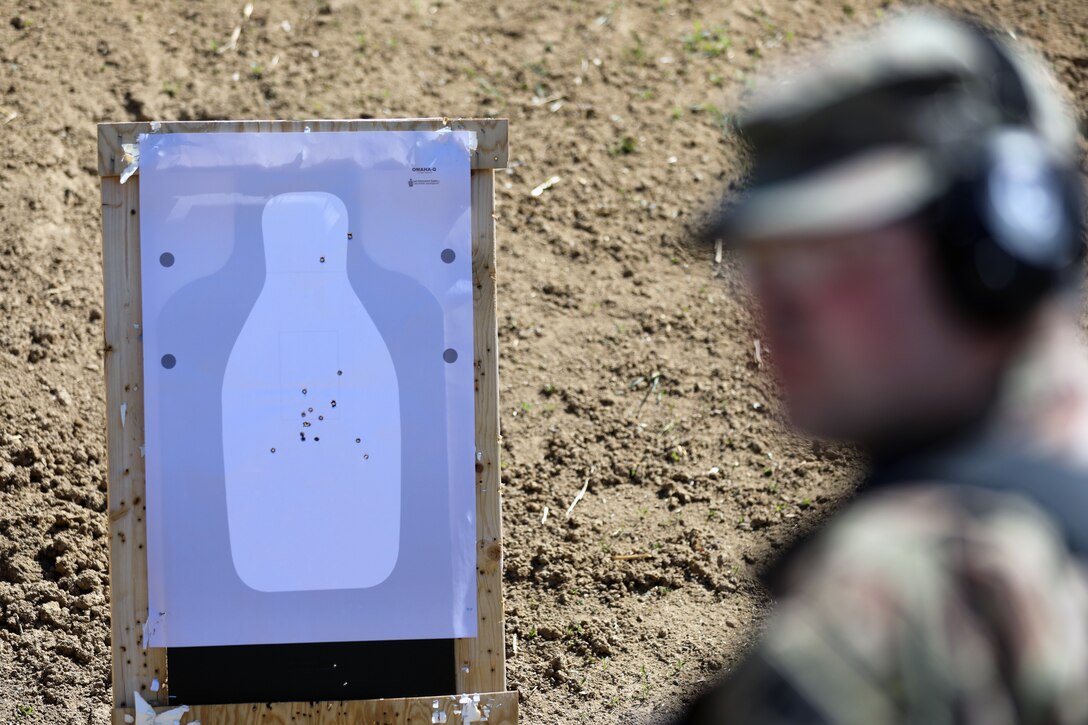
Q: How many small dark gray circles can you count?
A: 4